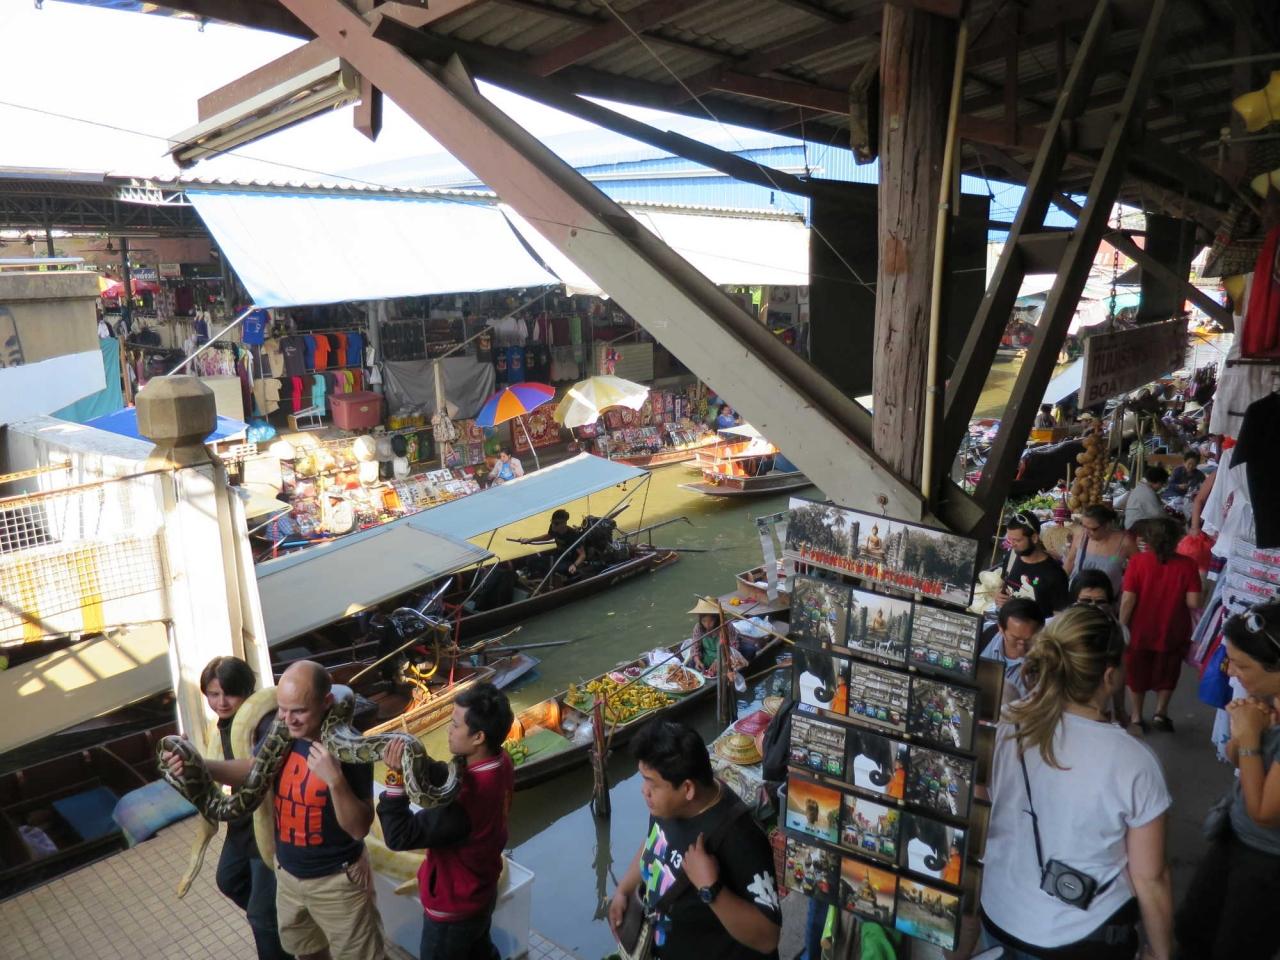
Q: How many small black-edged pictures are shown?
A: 15